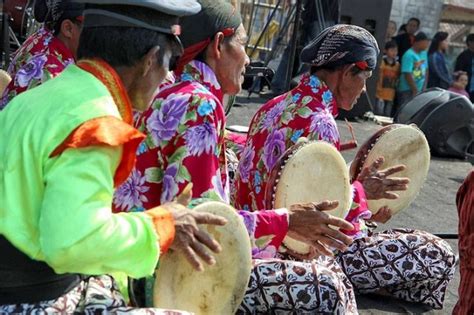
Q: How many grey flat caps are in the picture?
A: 1